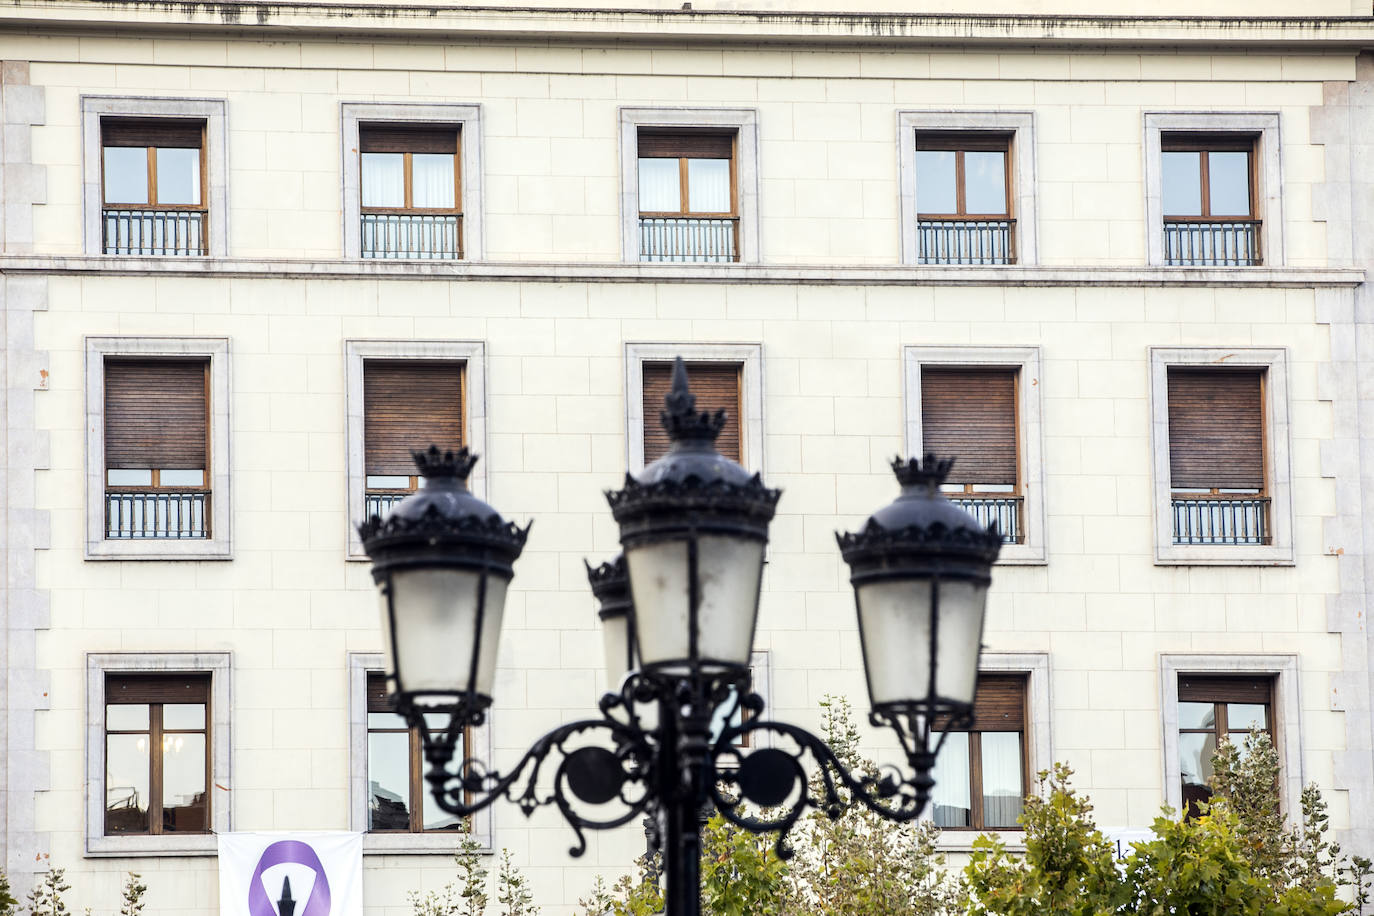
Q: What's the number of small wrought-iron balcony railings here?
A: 9